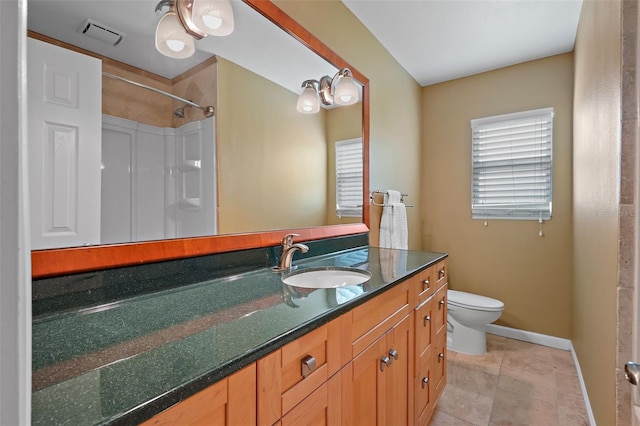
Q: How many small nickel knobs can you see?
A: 9